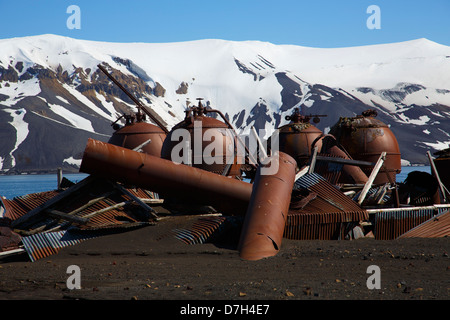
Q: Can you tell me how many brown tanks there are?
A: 4